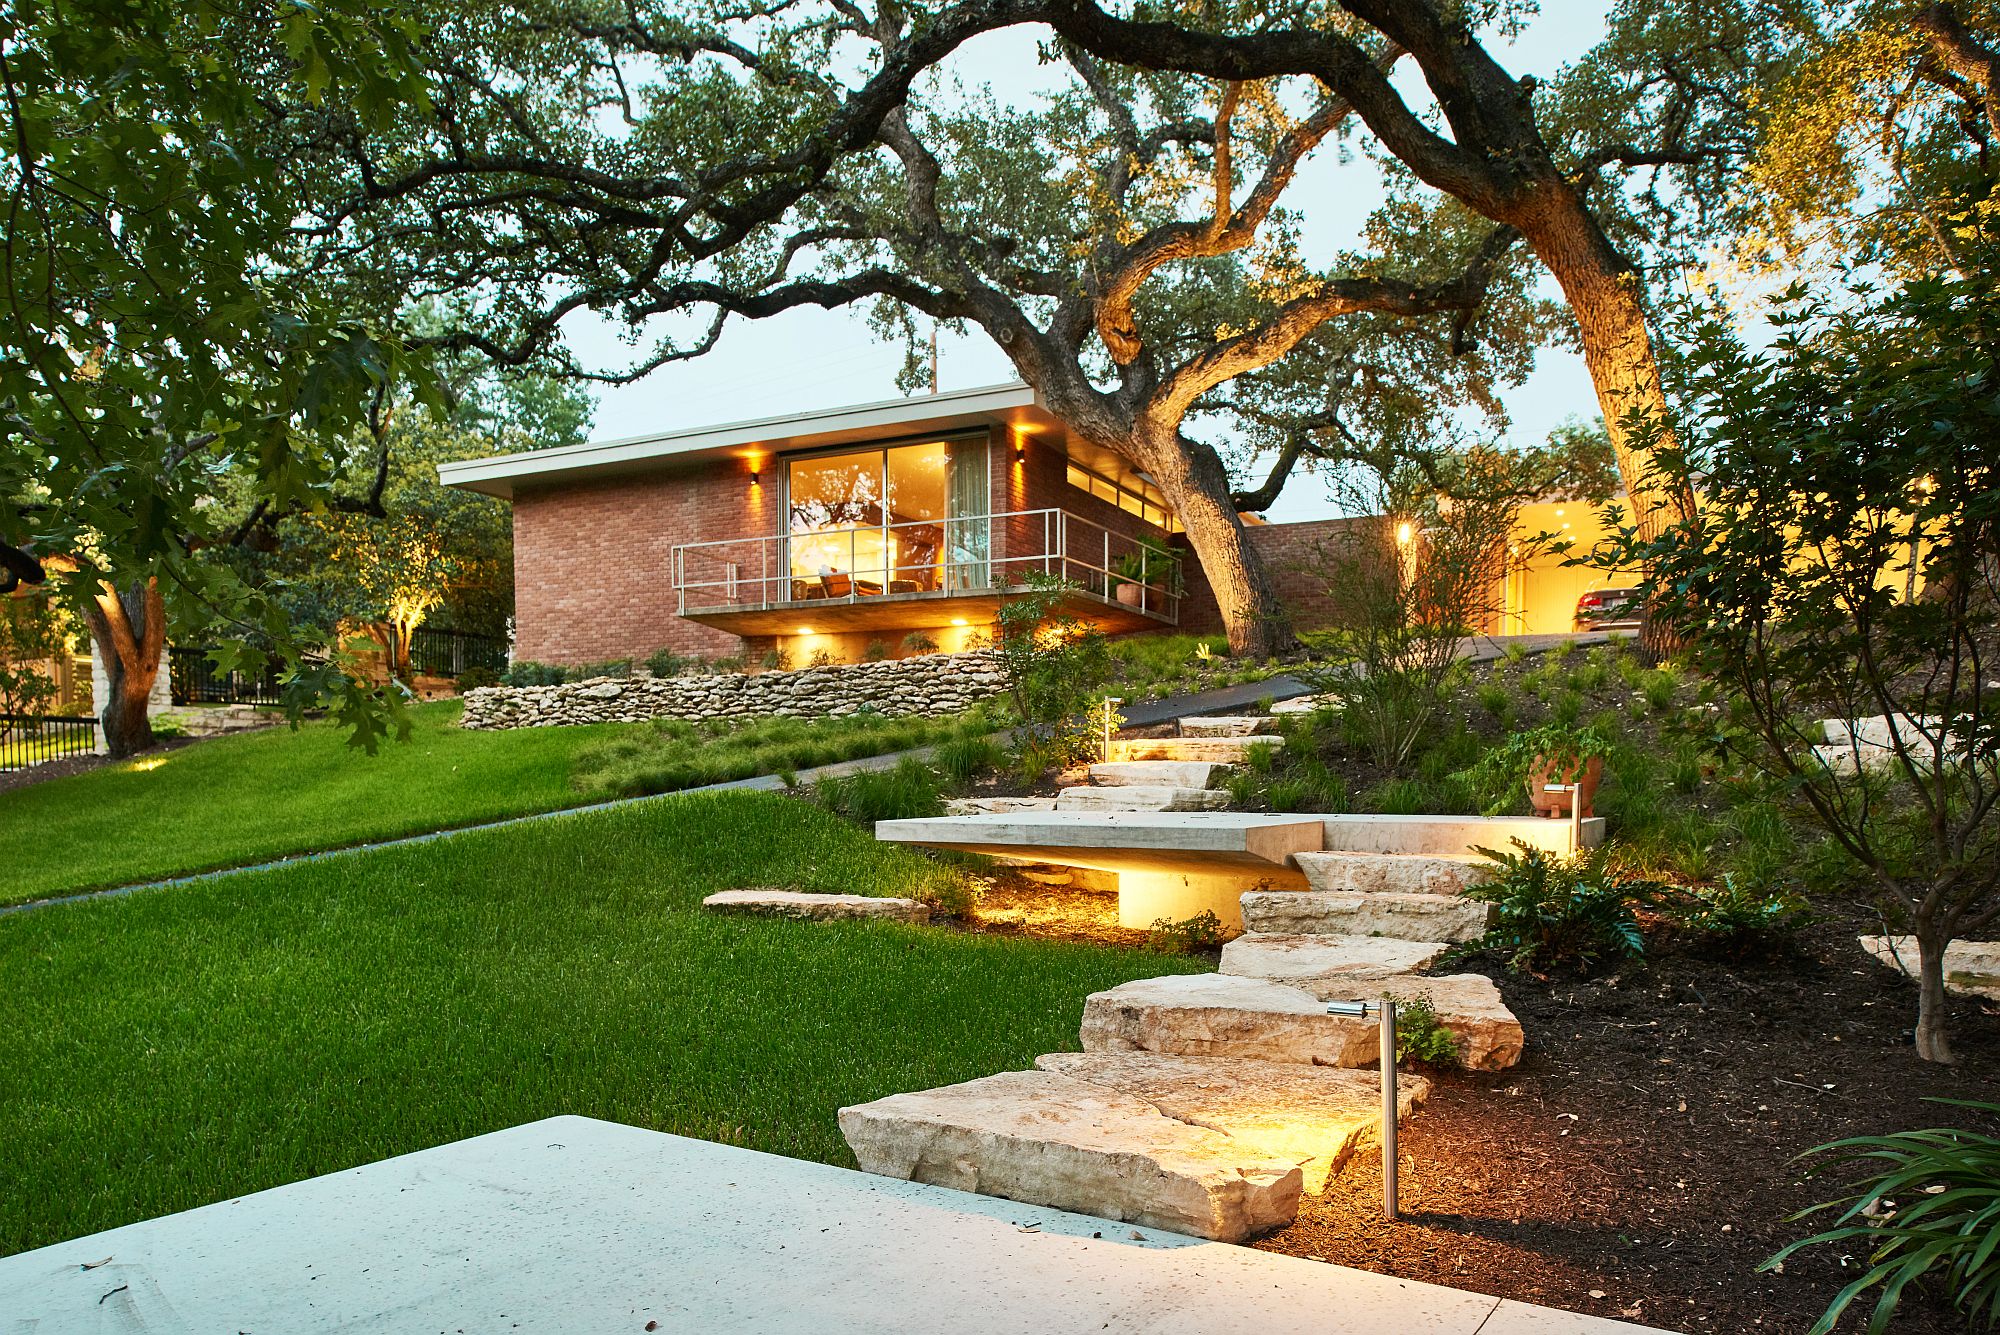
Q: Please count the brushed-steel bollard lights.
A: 3